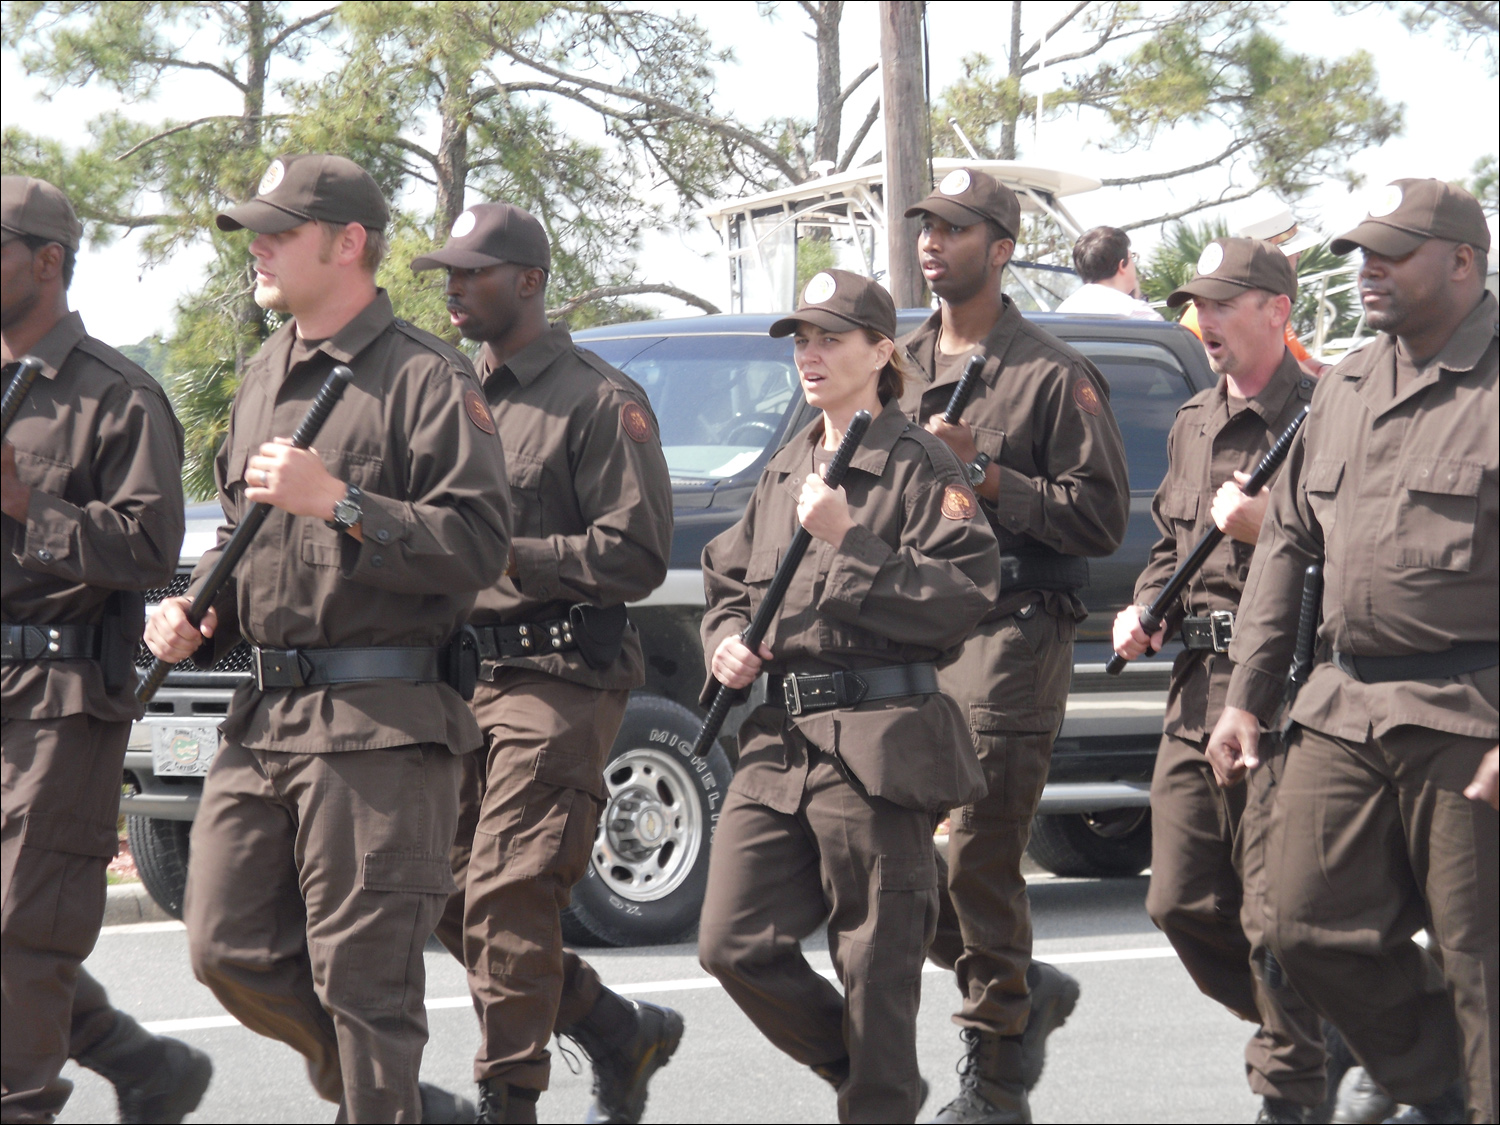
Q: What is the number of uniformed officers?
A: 7